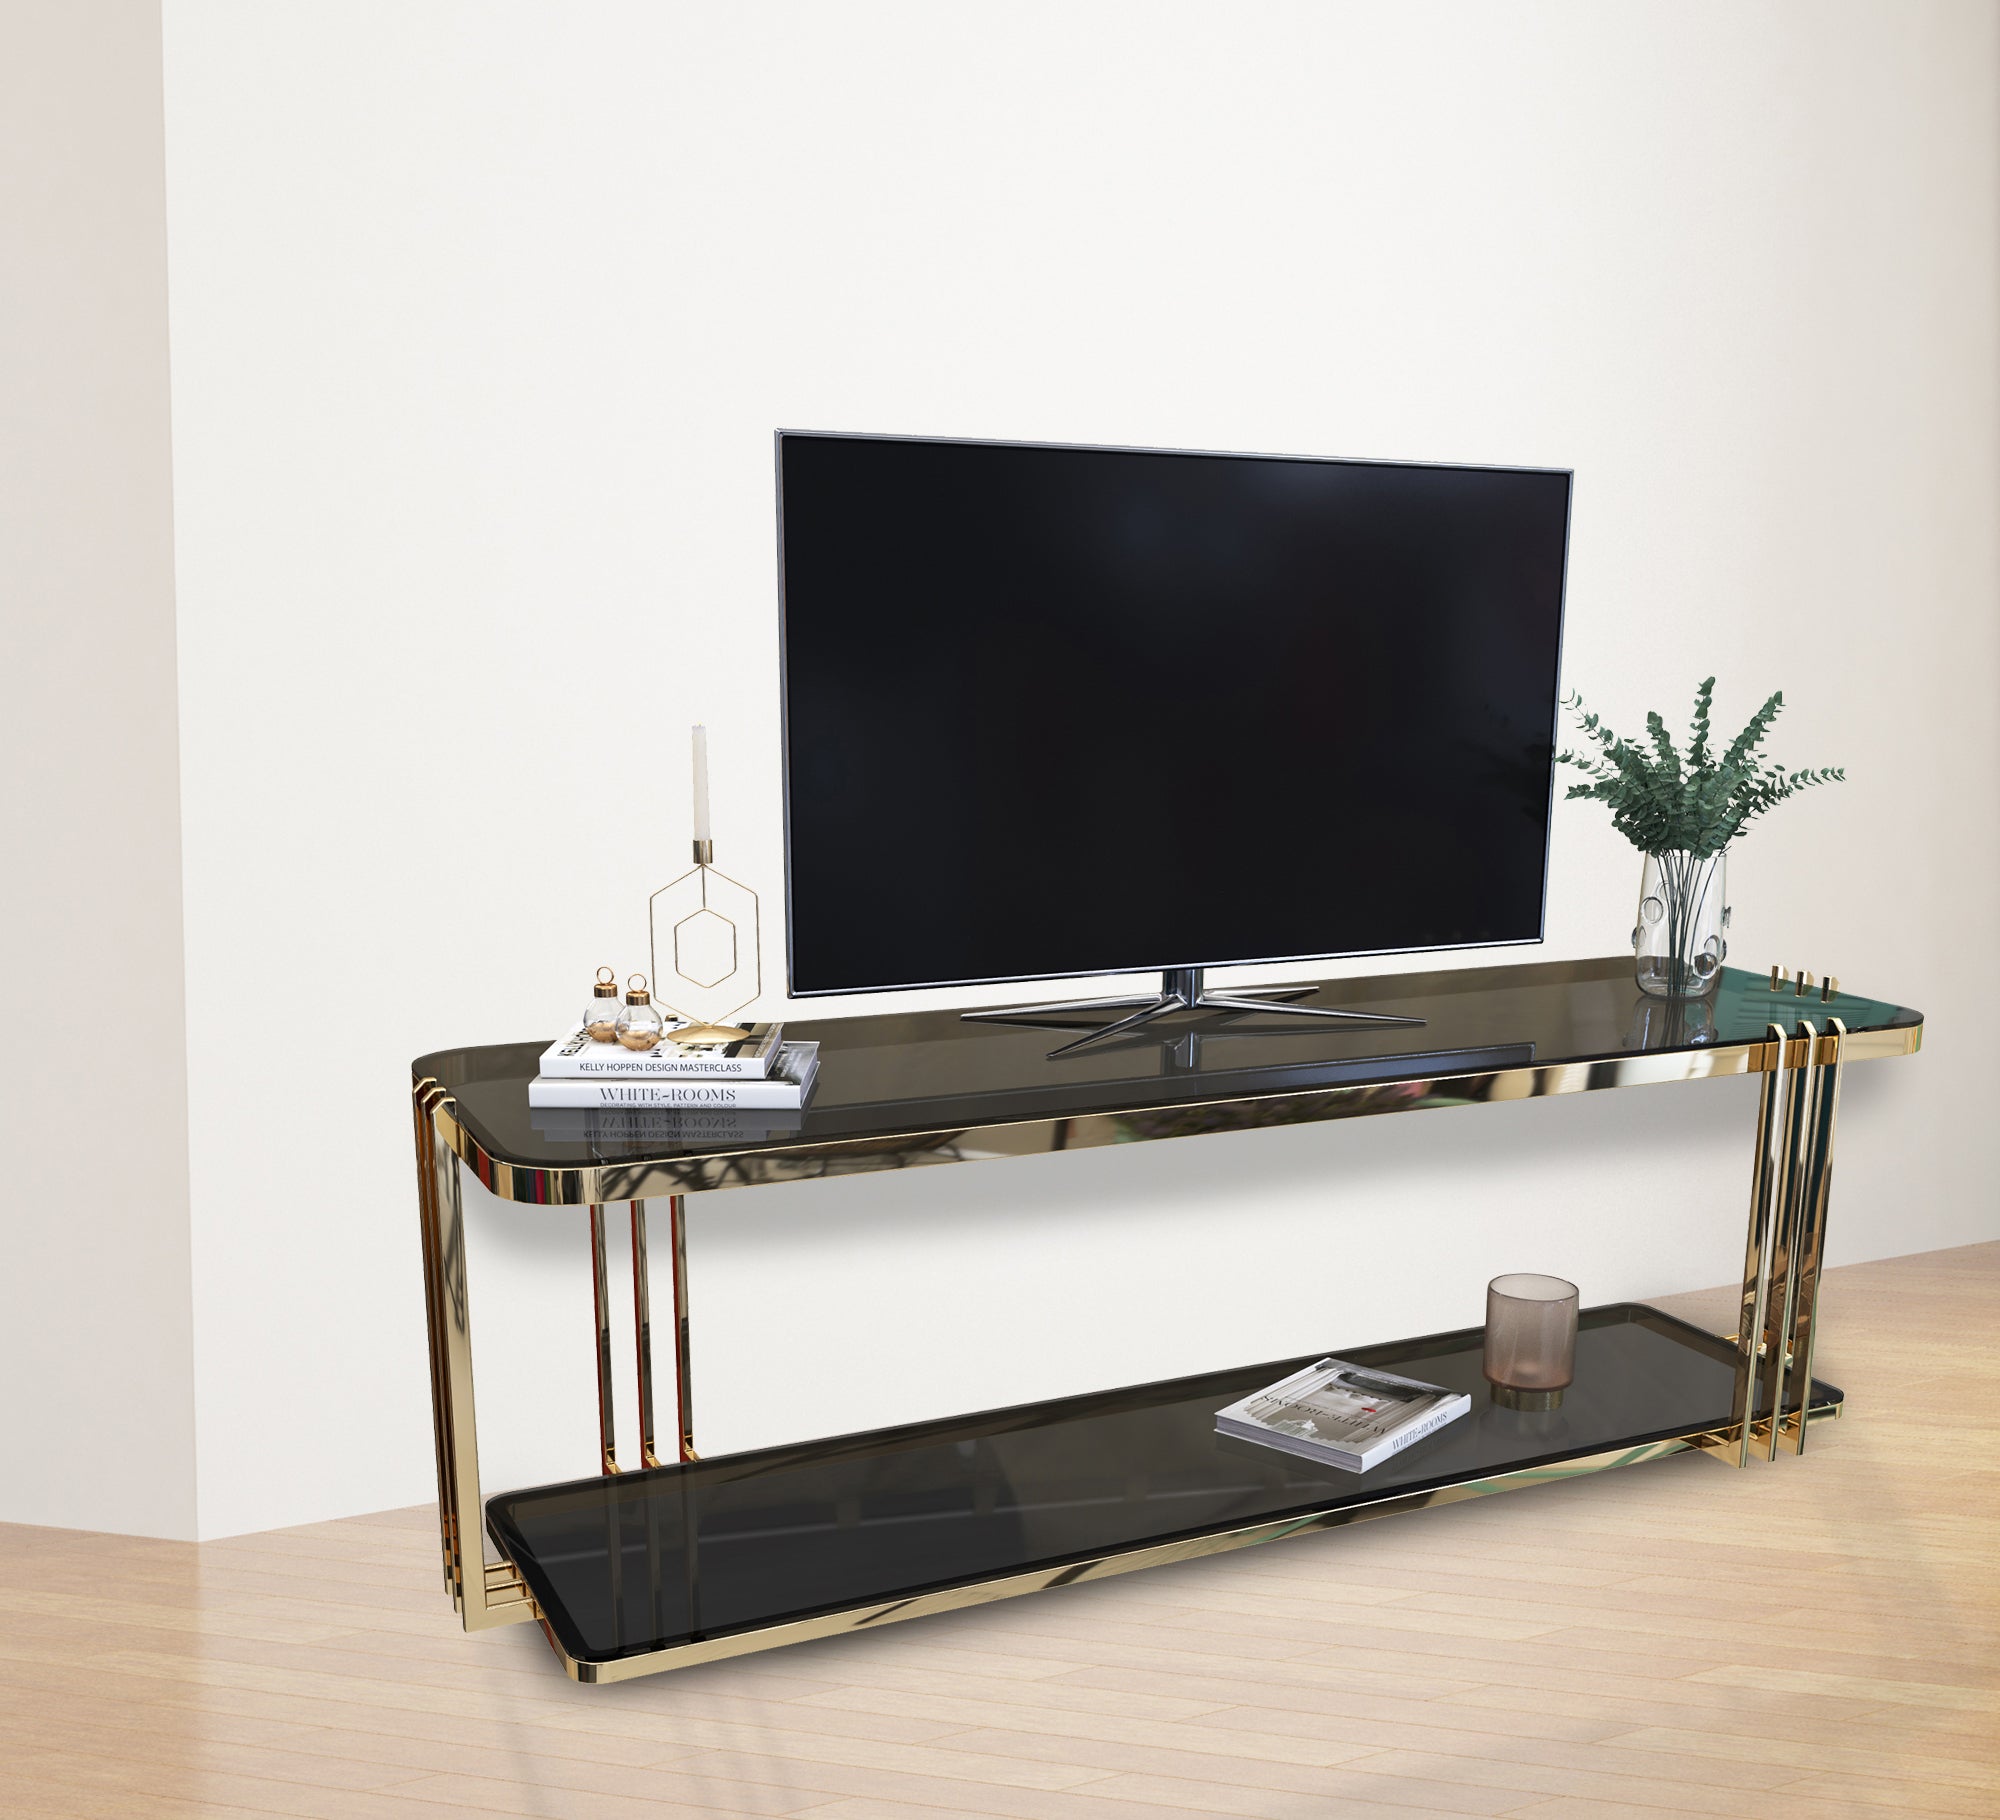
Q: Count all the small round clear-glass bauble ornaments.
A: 2